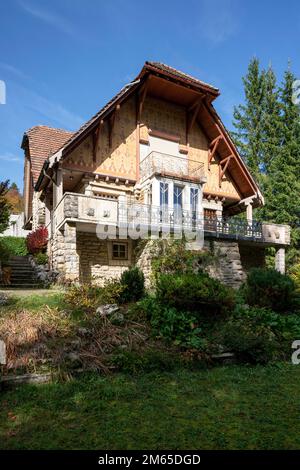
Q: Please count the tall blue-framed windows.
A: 3